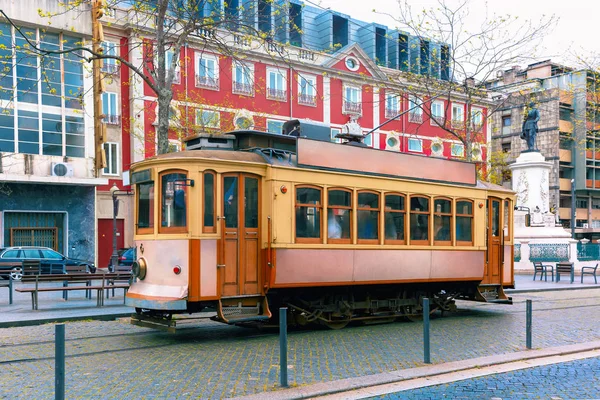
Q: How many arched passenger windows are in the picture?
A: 7